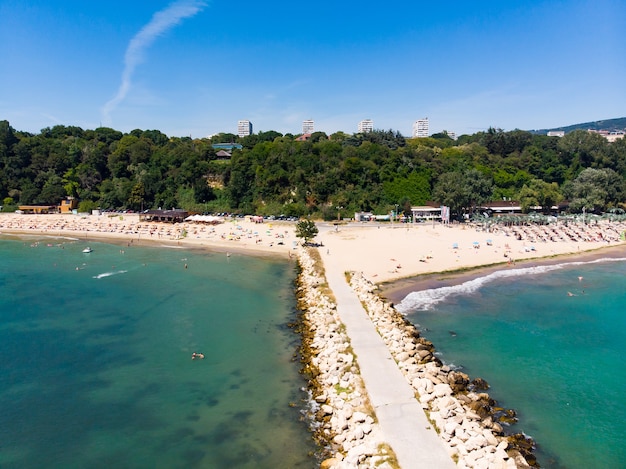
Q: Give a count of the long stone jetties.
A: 1